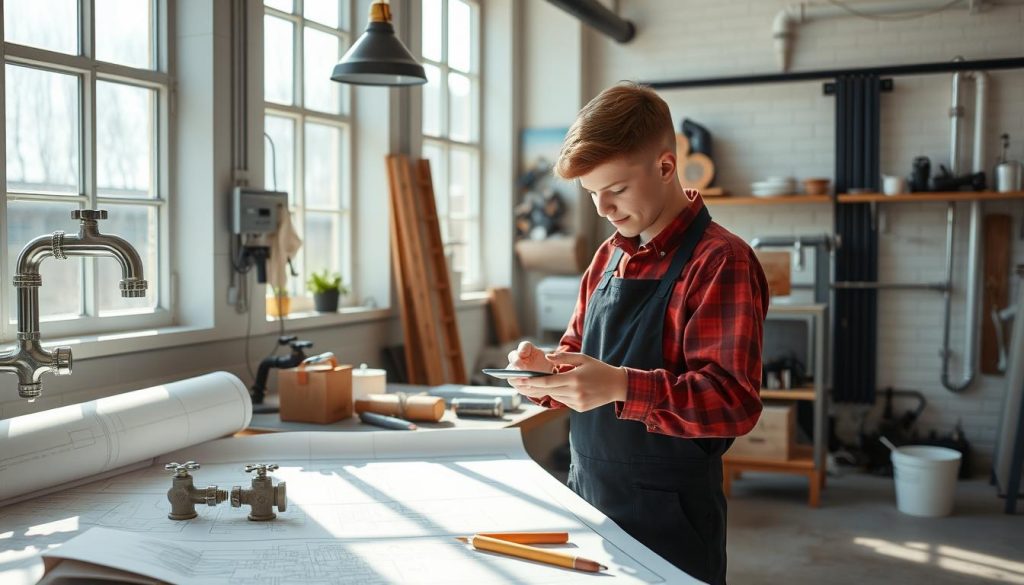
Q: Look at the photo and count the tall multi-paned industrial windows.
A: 3